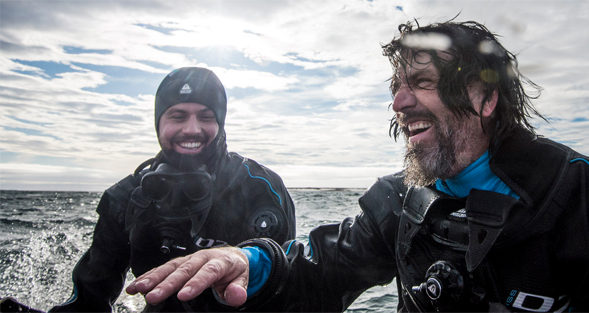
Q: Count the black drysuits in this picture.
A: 2